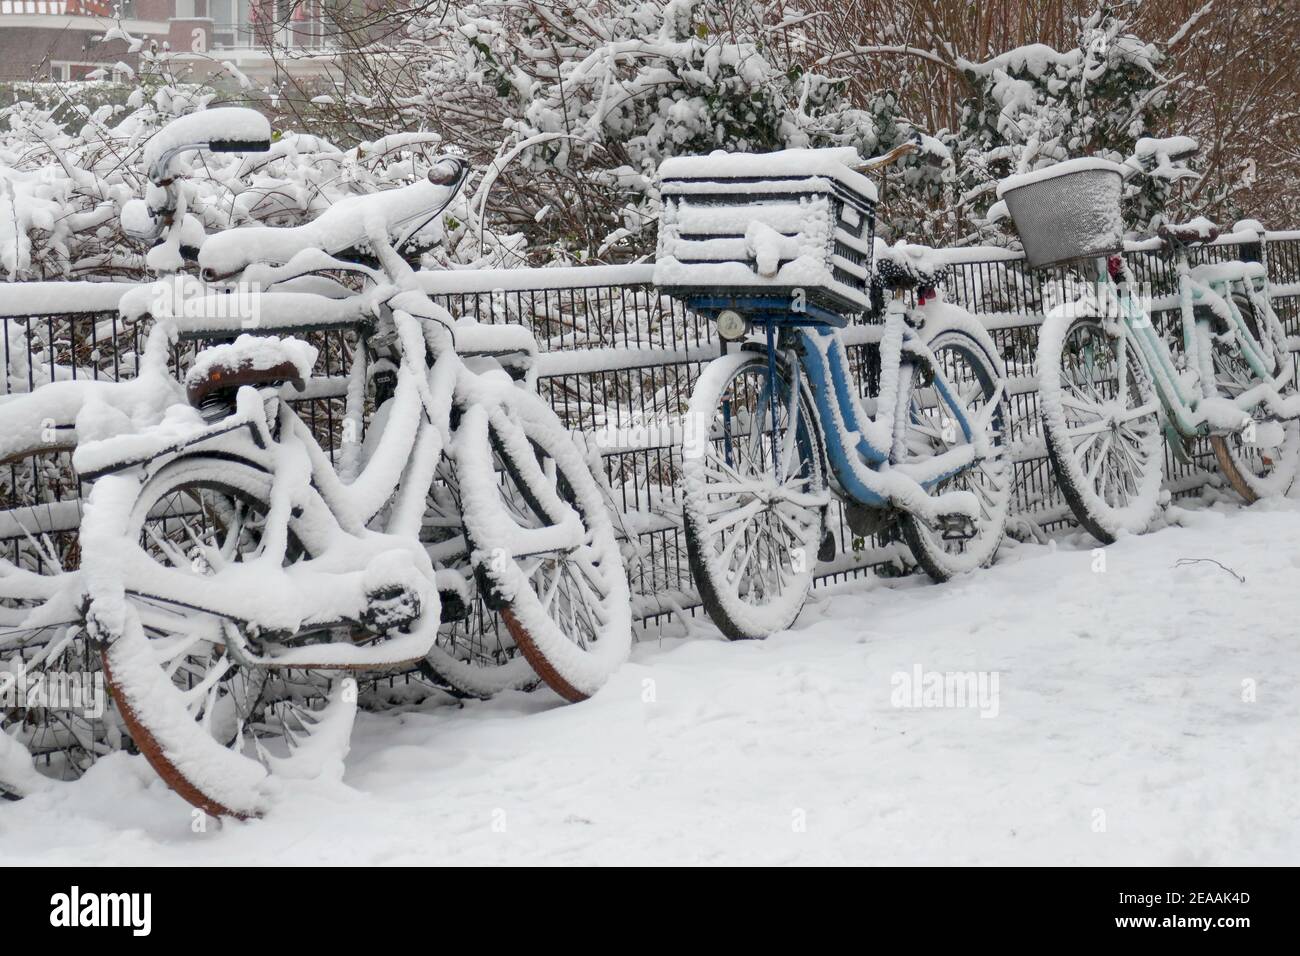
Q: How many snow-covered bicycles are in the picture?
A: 4